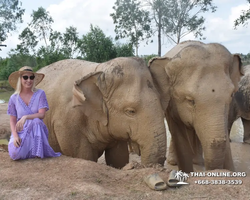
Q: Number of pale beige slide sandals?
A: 2